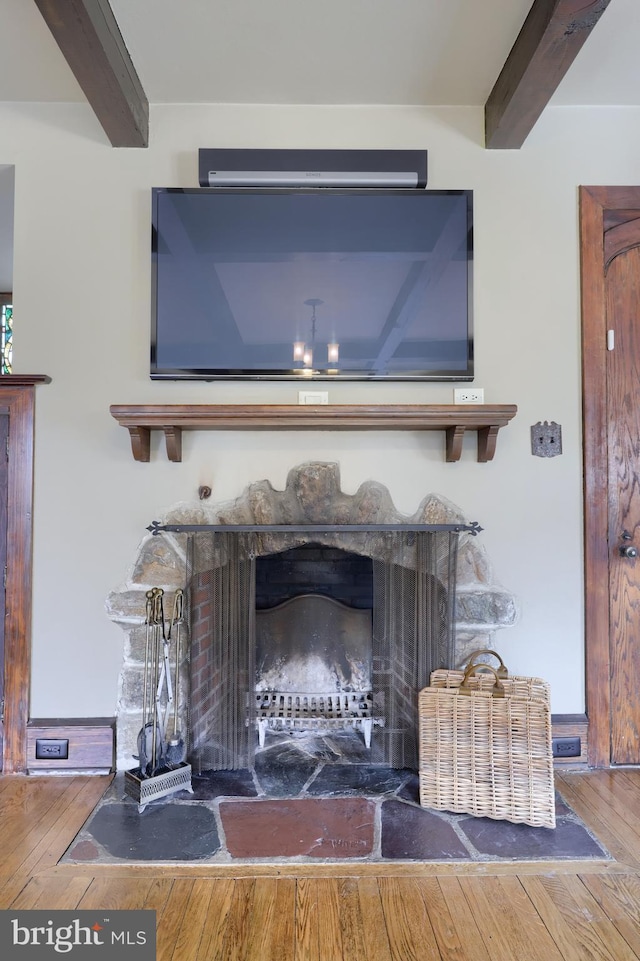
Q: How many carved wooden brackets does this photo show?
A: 4